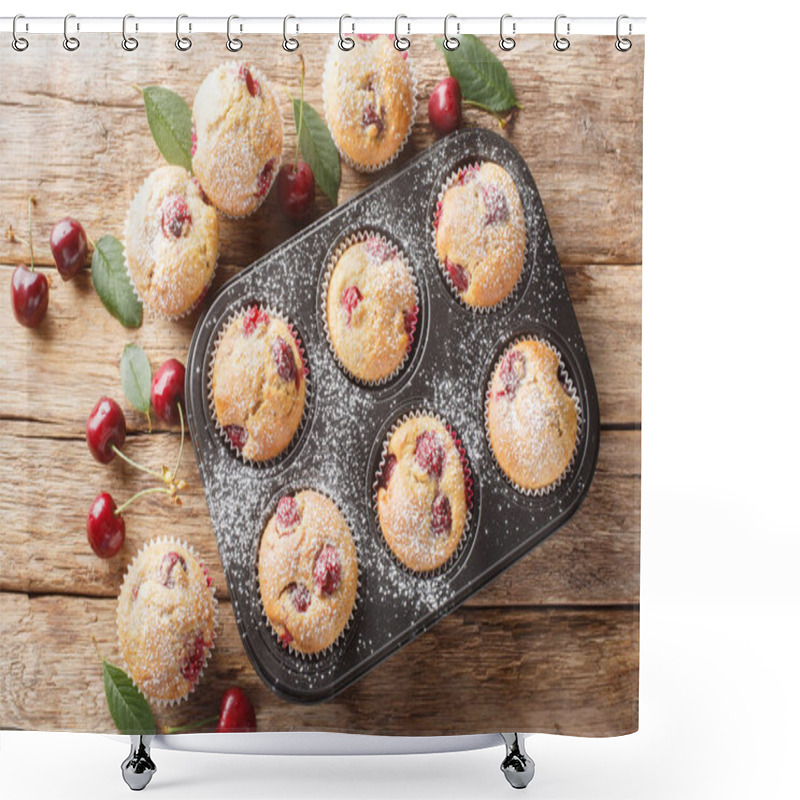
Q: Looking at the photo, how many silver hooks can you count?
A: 12